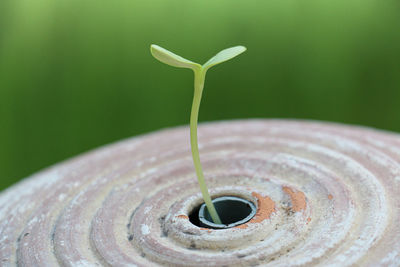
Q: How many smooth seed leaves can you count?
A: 2